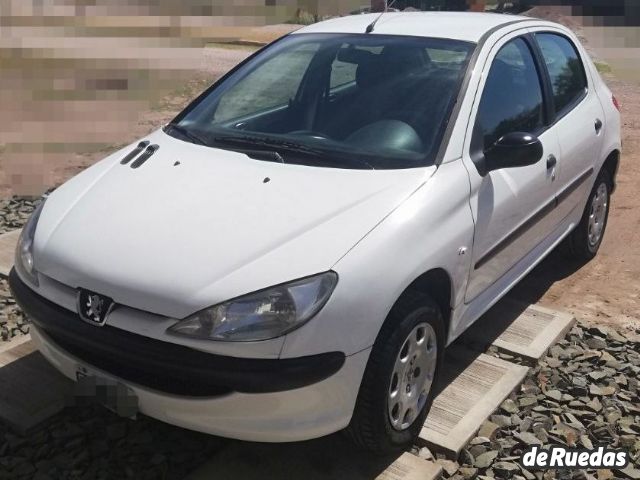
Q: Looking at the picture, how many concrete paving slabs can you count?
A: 5